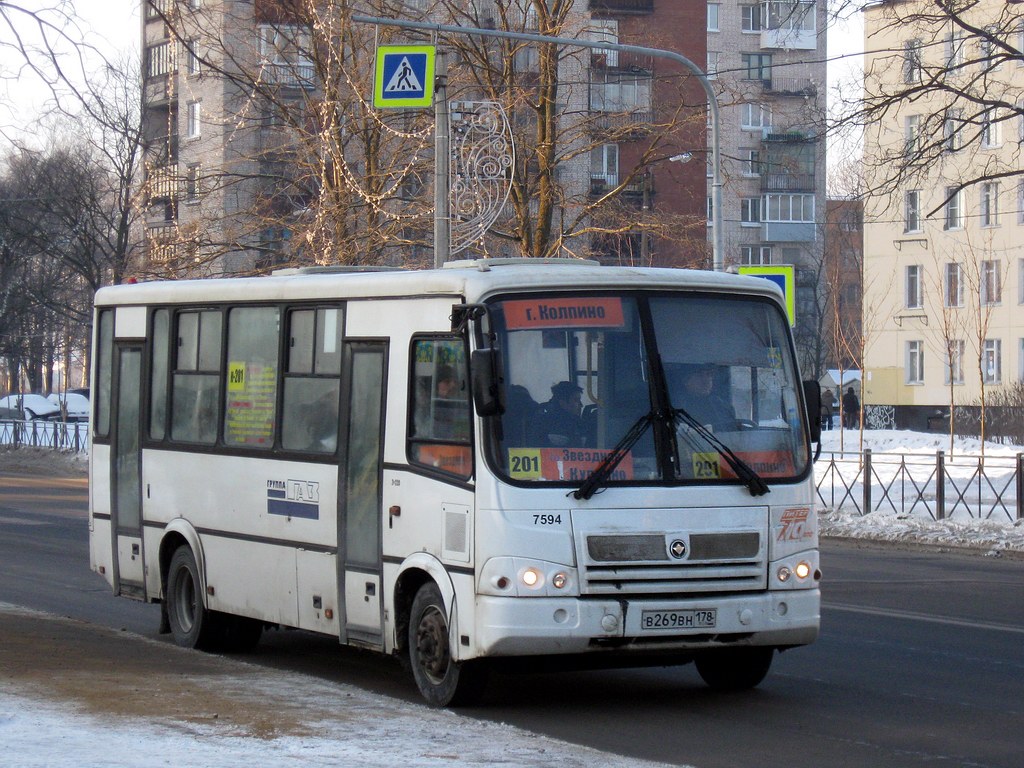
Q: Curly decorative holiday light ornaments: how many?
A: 1